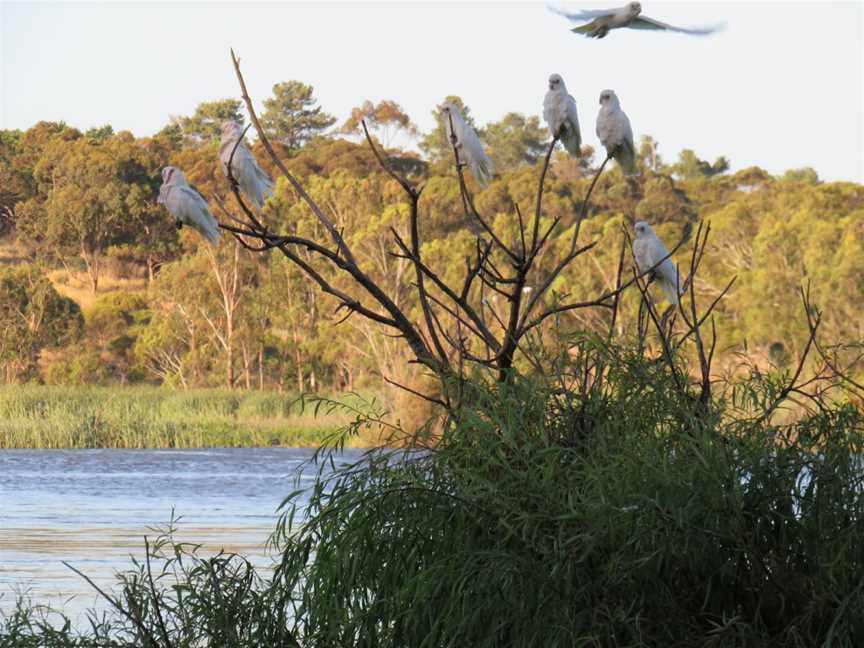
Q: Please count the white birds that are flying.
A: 1